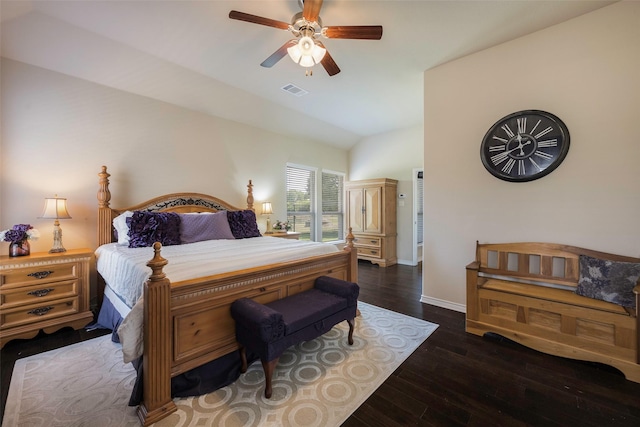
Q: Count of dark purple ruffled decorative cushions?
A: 2